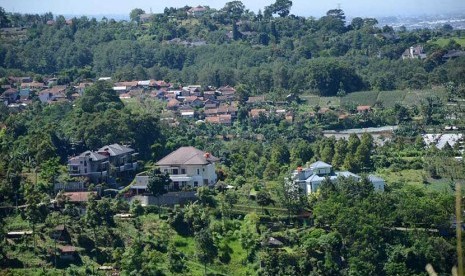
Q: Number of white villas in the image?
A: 2